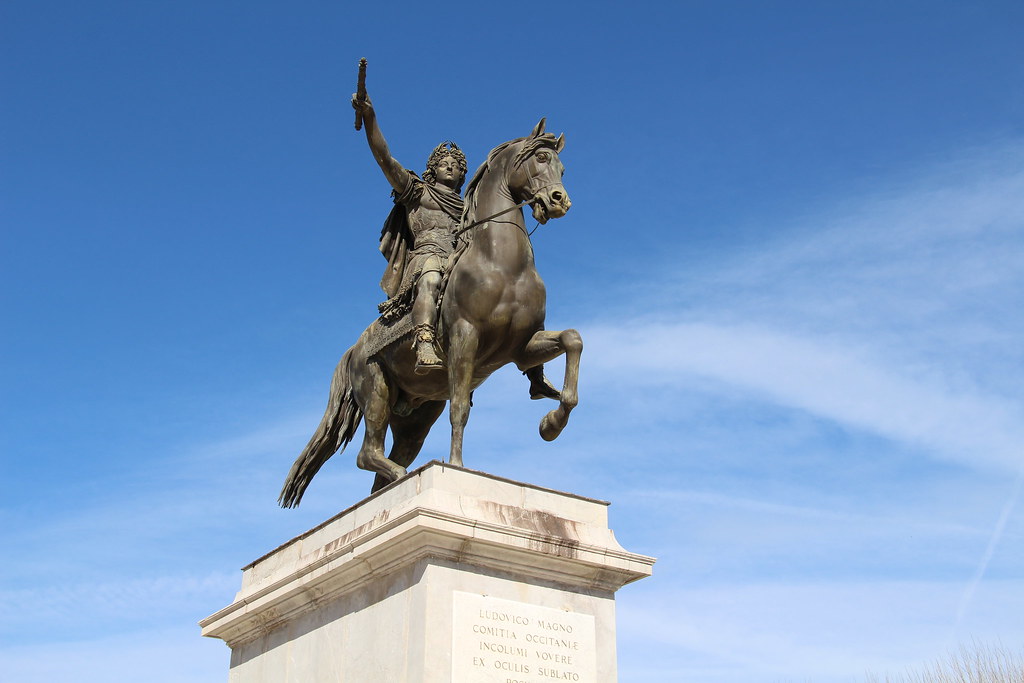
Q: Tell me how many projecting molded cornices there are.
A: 1